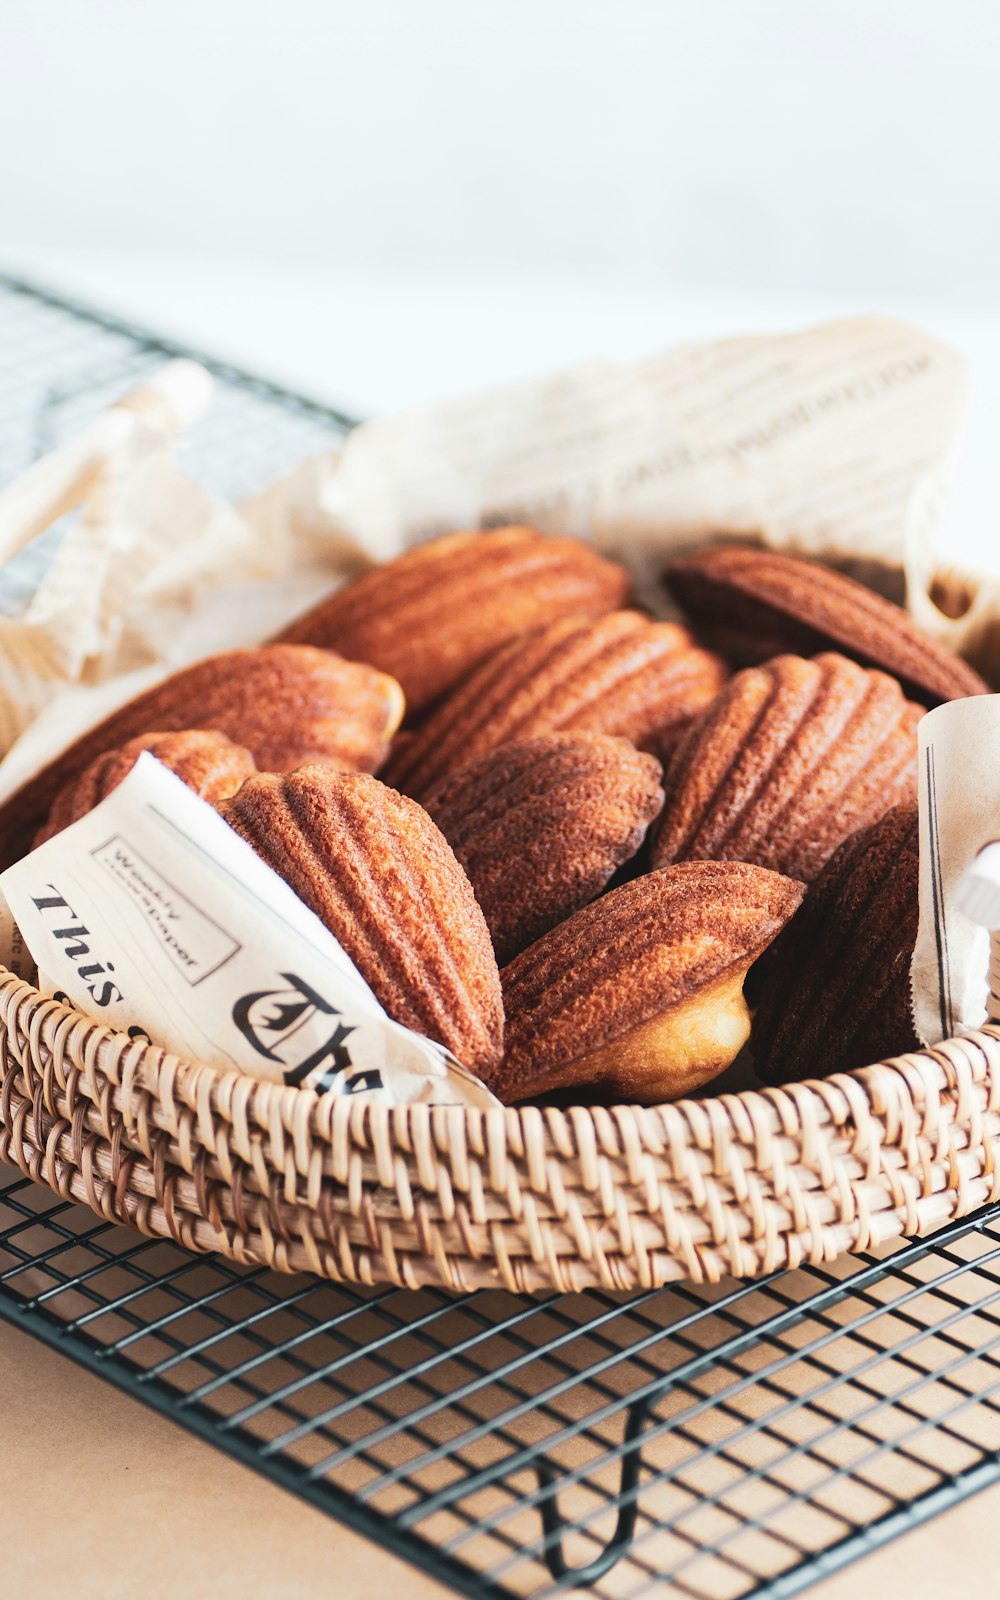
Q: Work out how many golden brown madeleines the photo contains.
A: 10